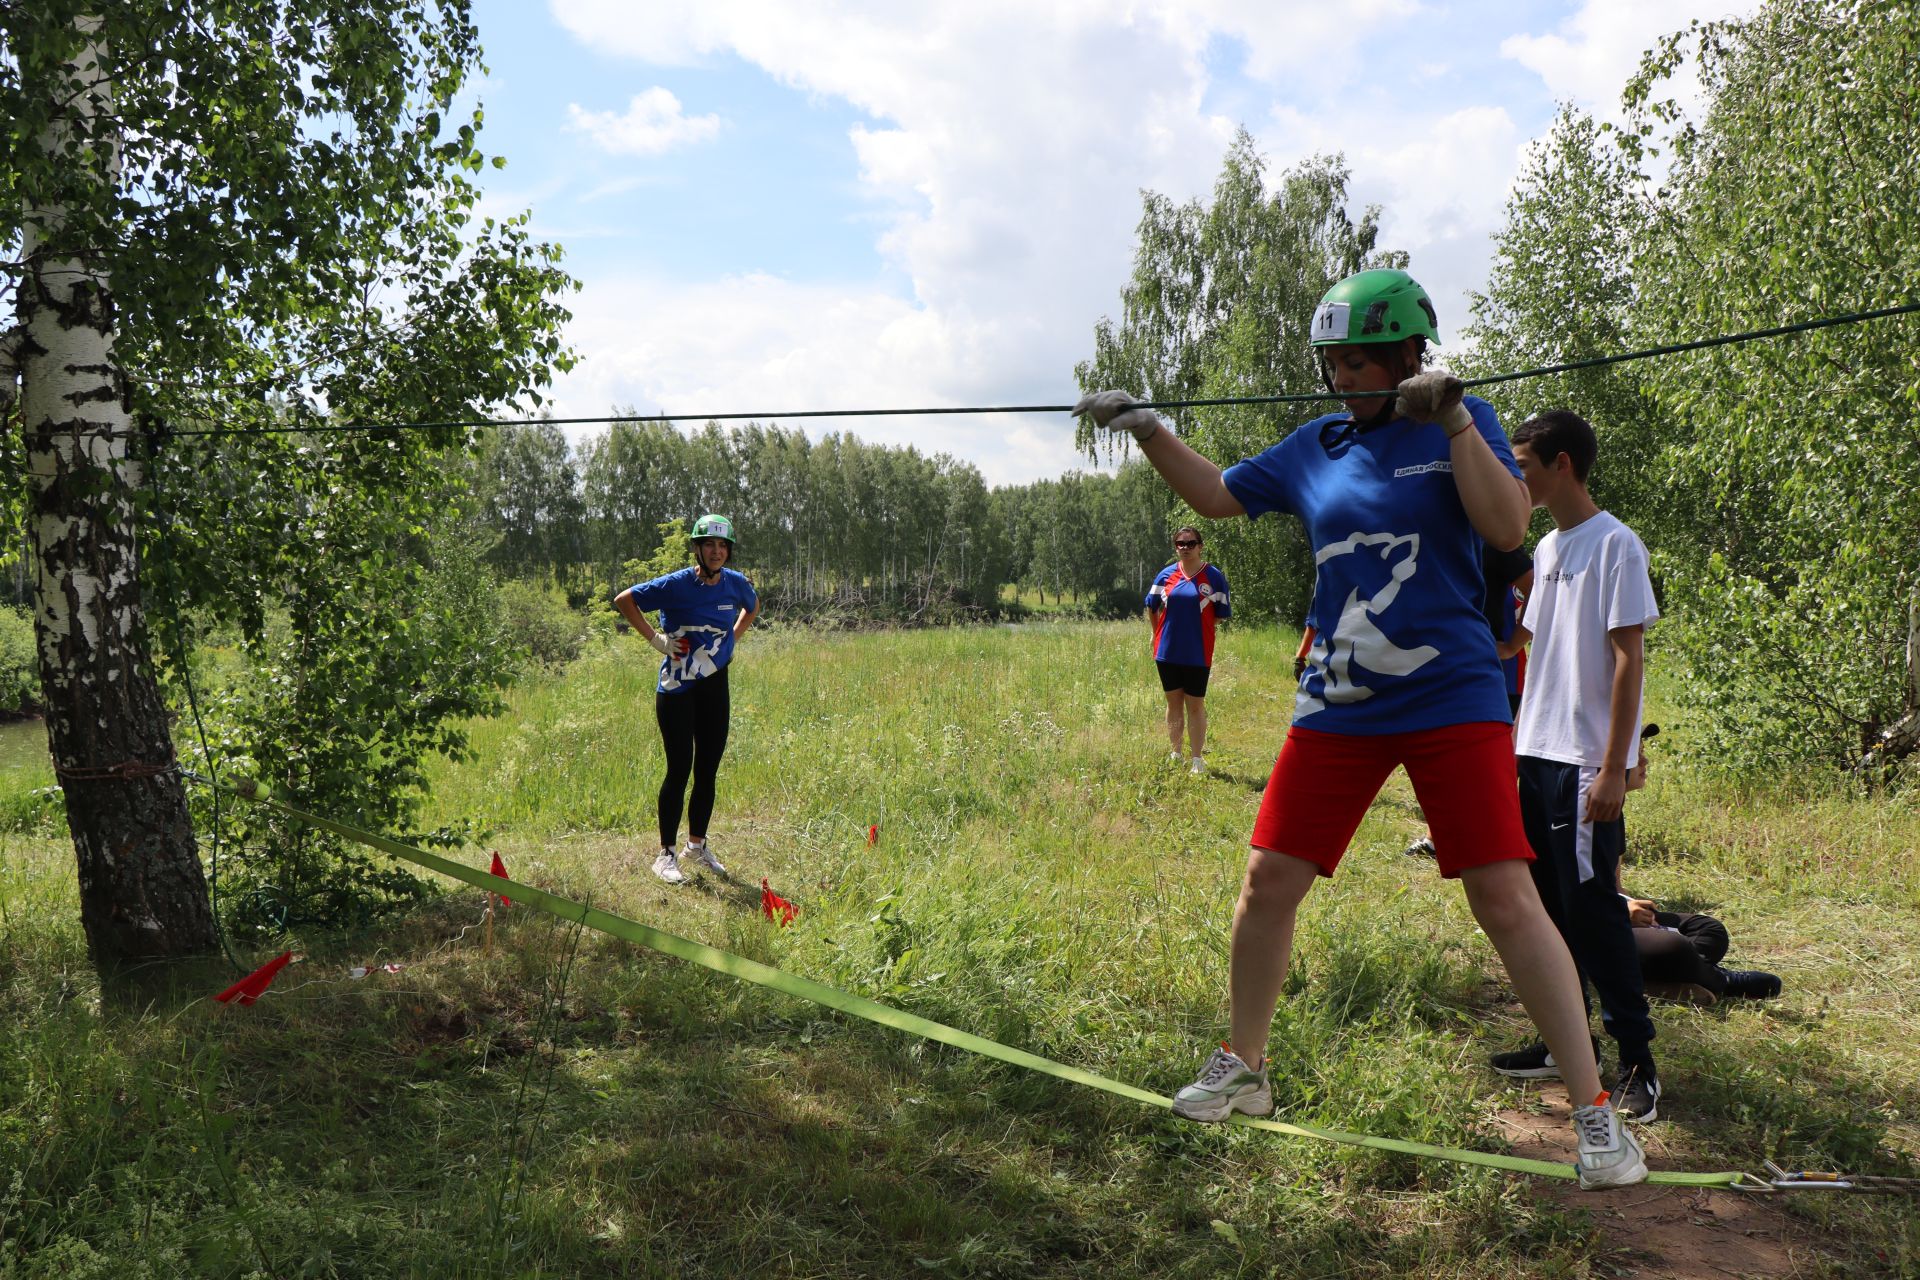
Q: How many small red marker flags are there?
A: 4